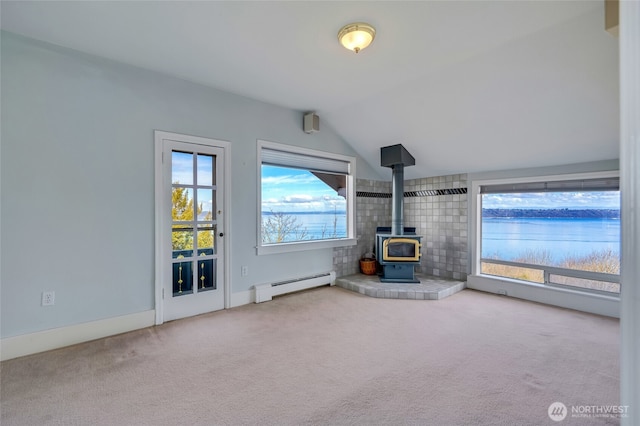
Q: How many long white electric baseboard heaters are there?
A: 1